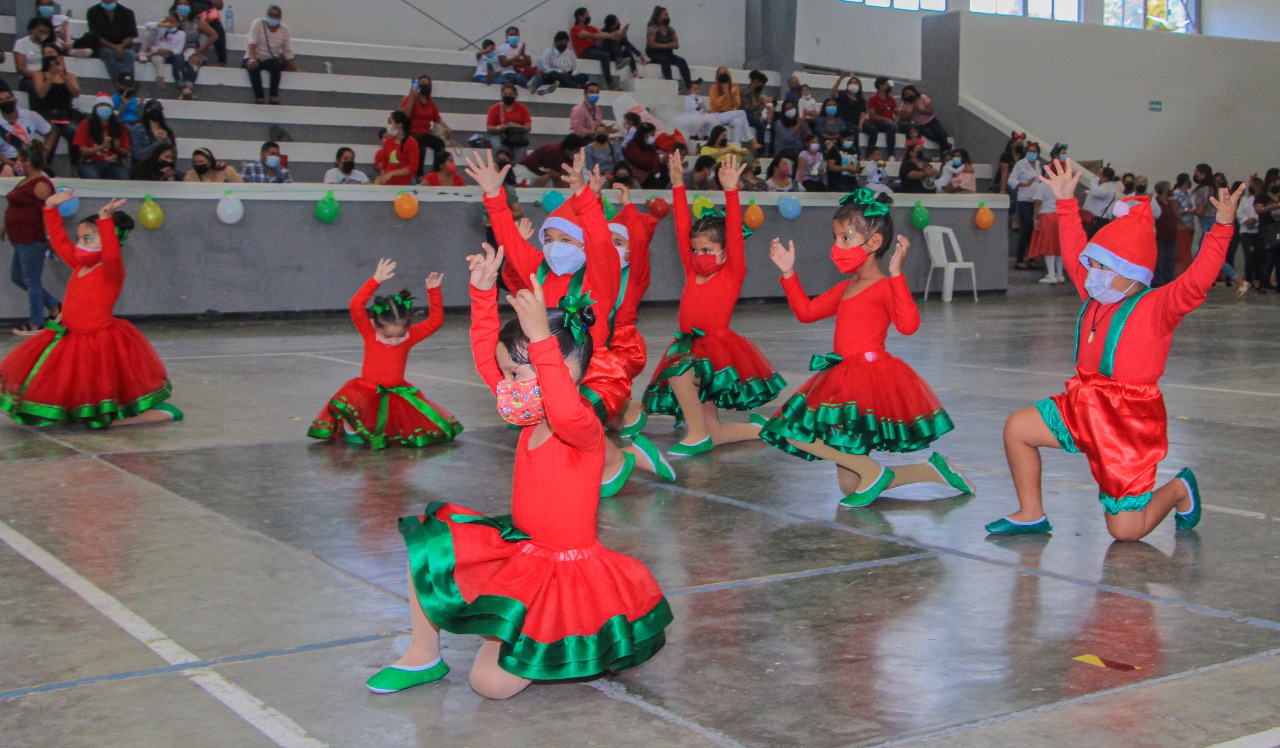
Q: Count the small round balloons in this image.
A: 13